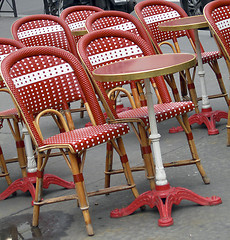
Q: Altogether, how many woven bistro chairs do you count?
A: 8